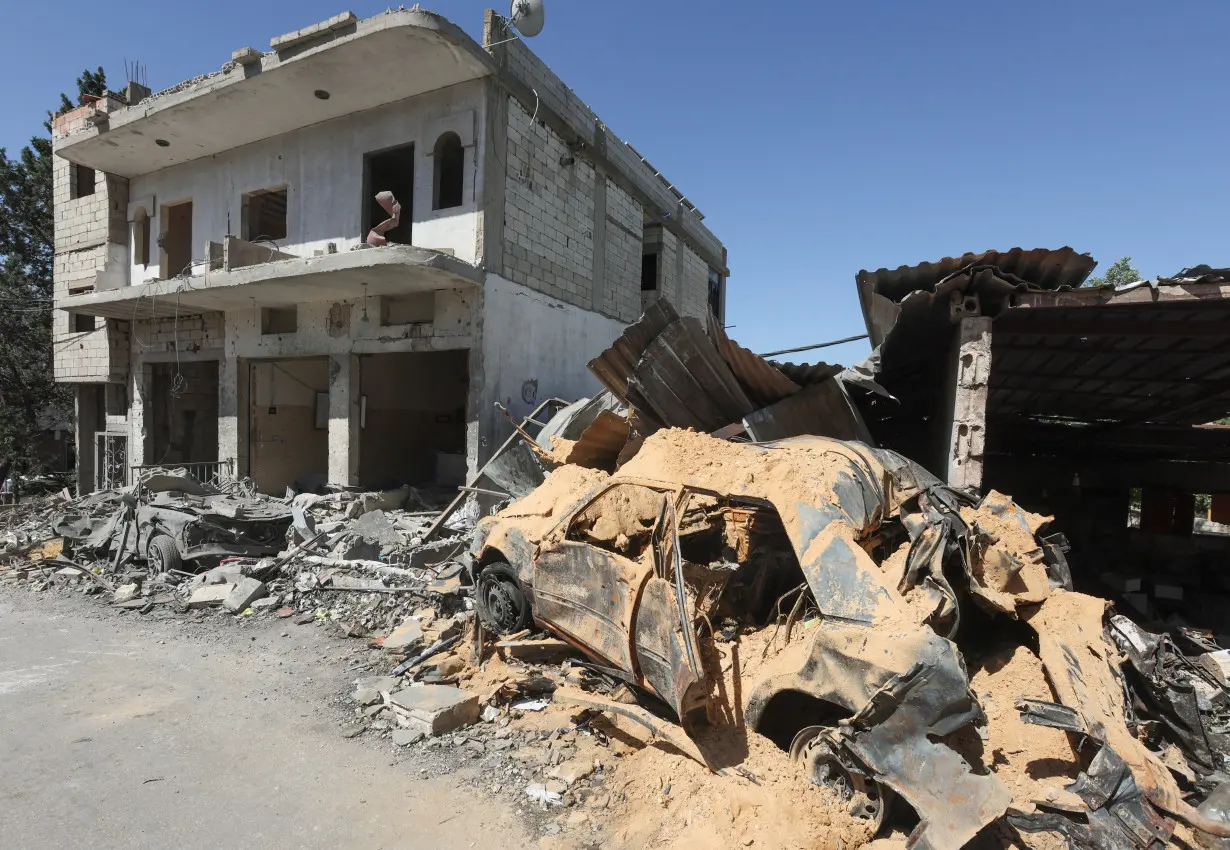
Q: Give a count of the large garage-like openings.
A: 3